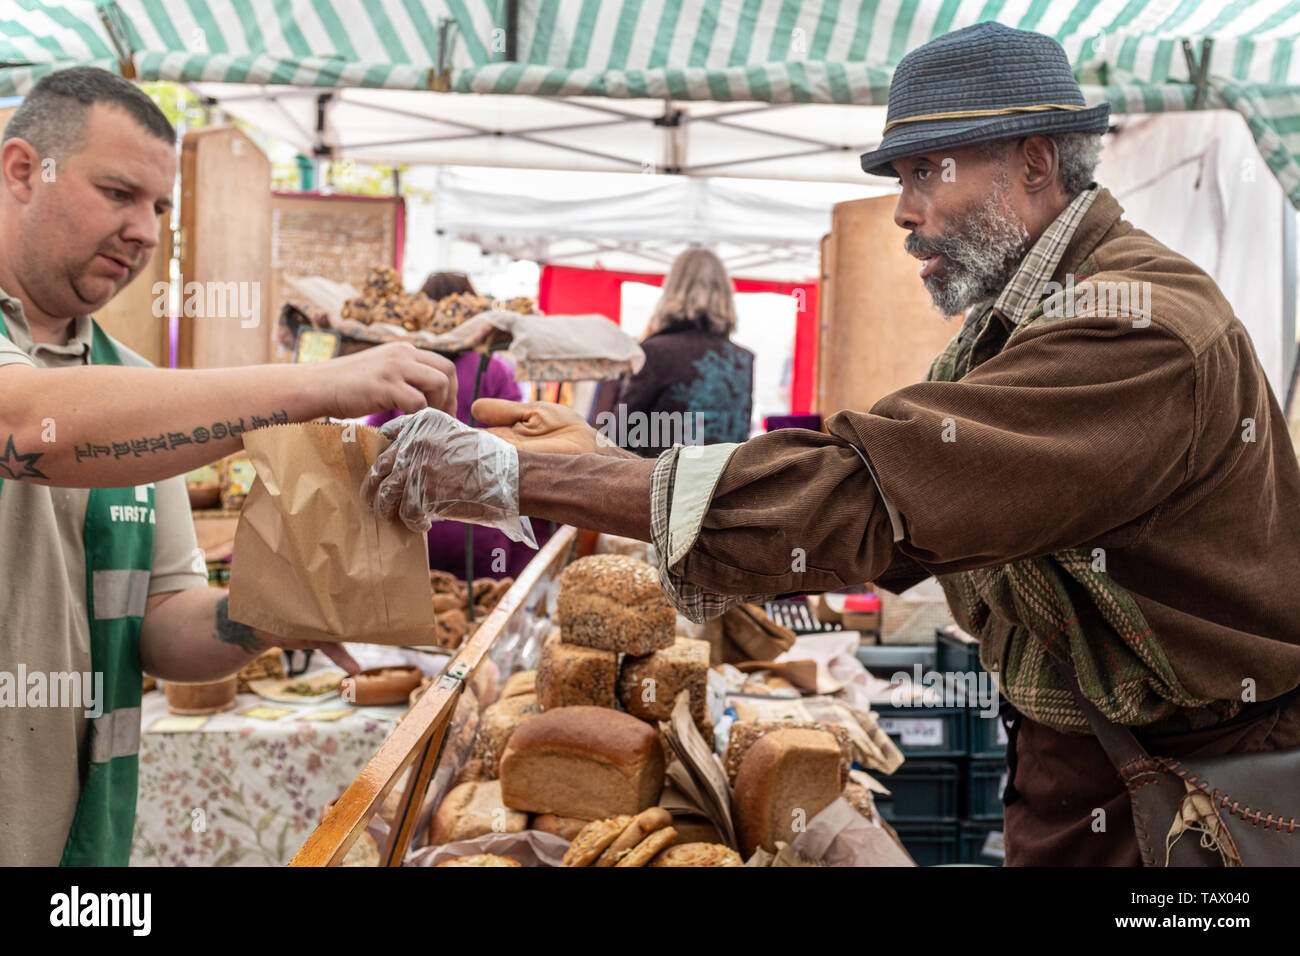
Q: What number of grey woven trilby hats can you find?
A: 1